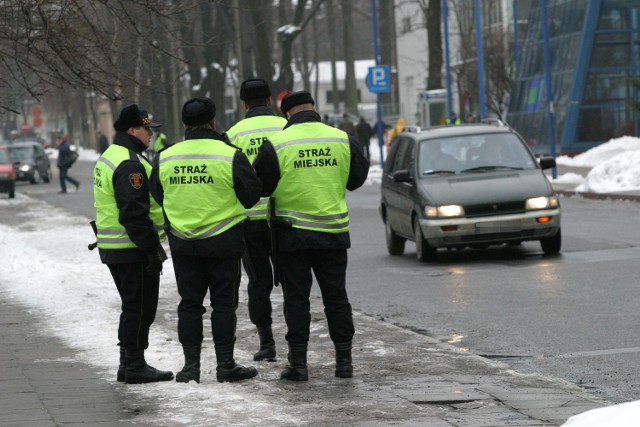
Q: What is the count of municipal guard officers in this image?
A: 4